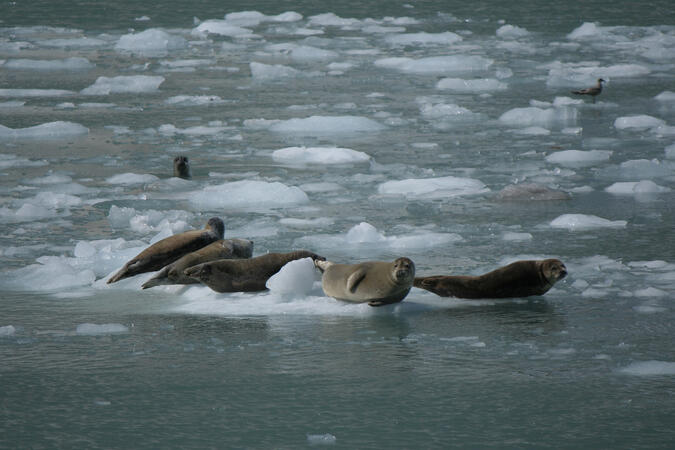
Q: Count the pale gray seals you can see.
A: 1